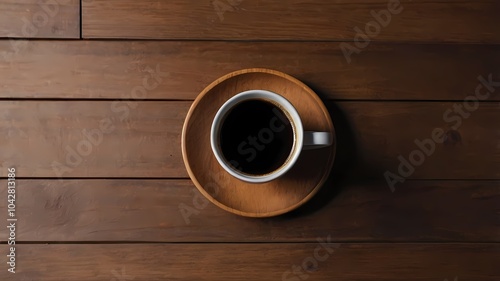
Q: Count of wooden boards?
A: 6